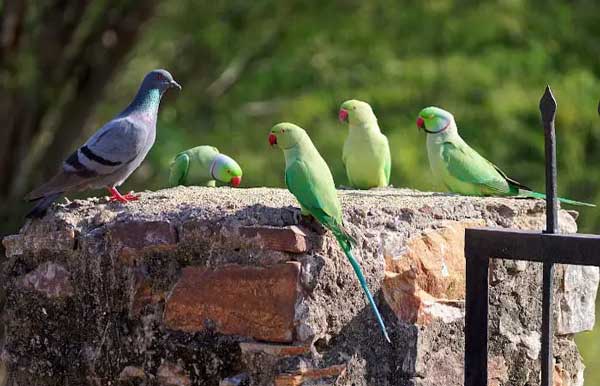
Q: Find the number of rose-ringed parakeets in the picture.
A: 4